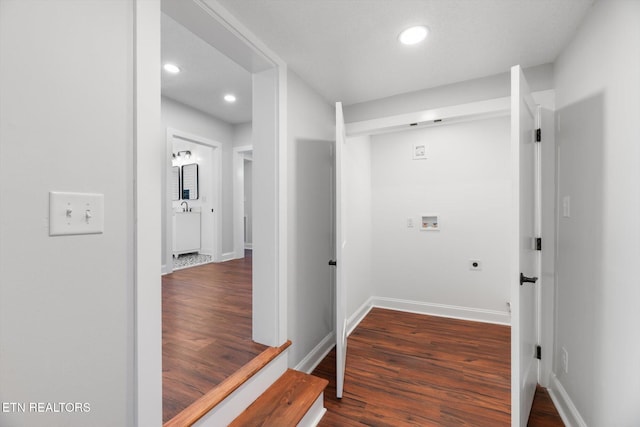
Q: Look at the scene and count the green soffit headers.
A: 0